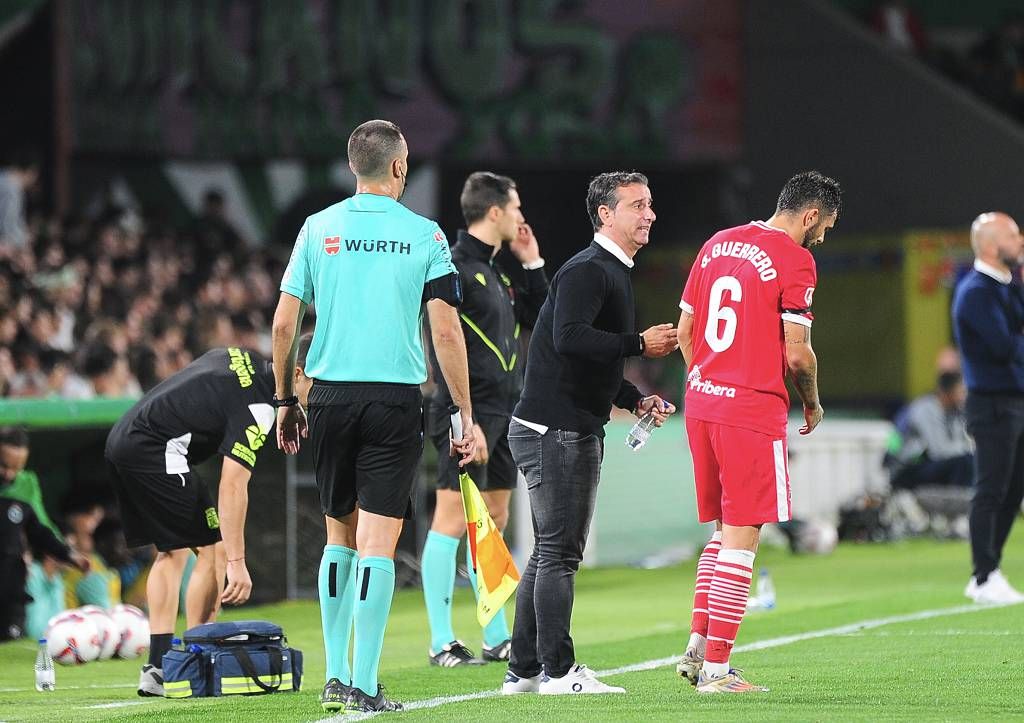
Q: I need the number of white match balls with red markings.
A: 3